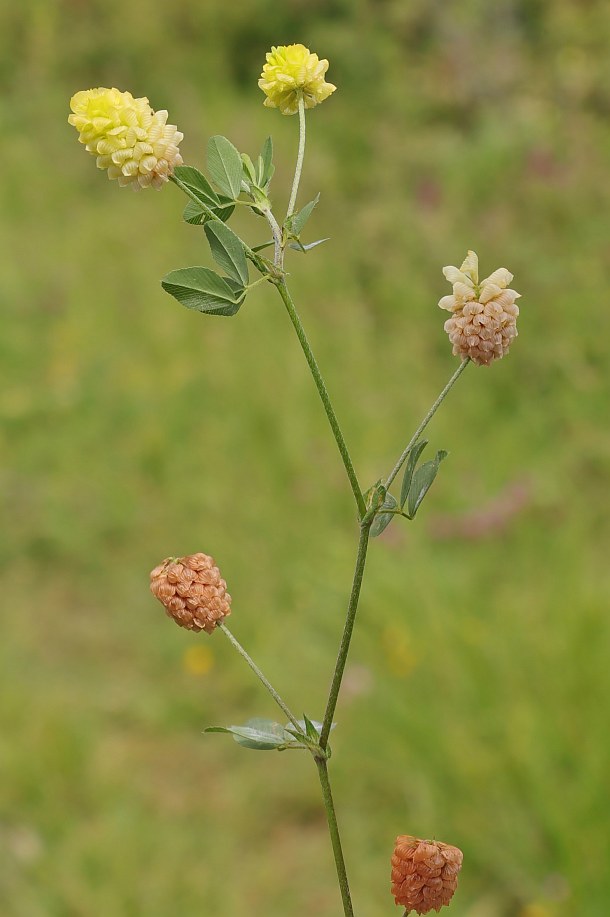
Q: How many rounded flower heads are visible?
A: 5